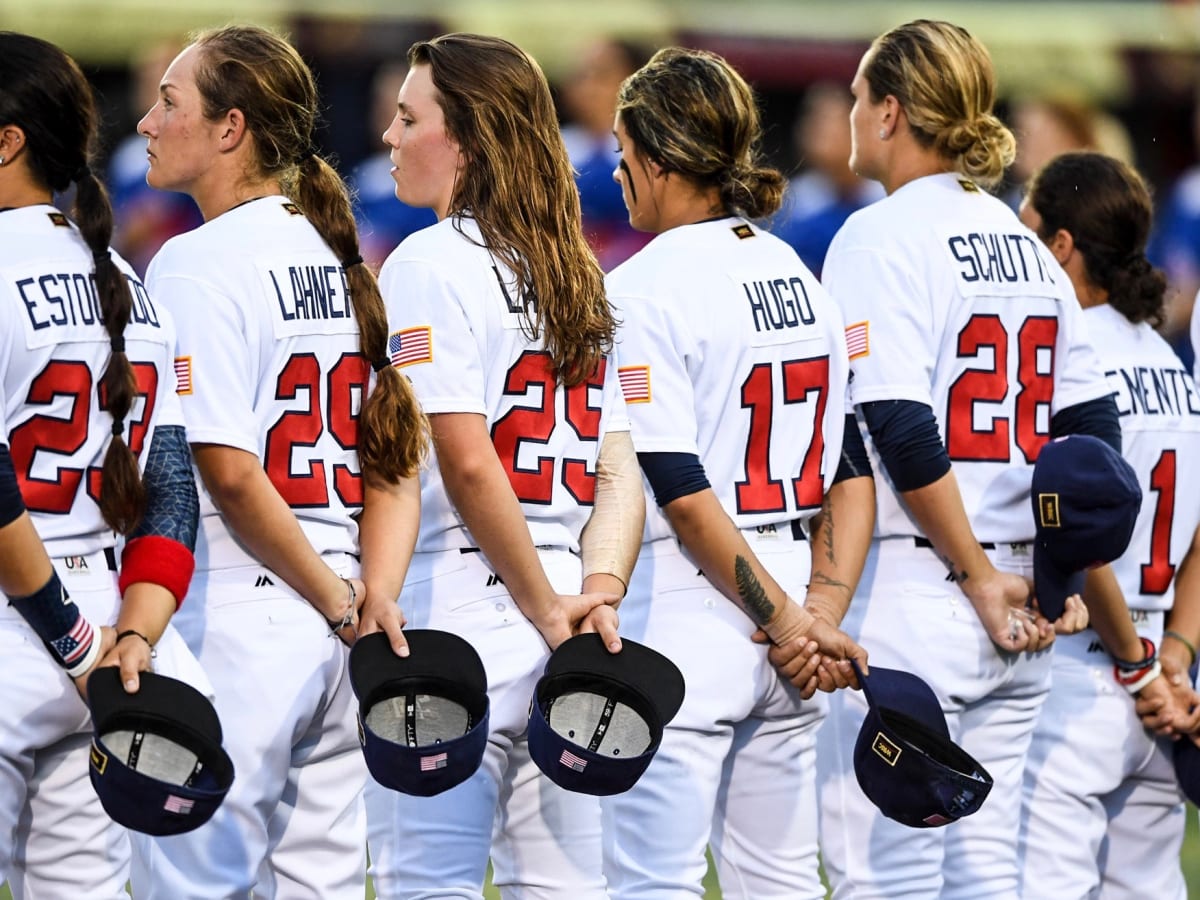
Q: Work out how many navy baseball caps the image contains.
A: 6